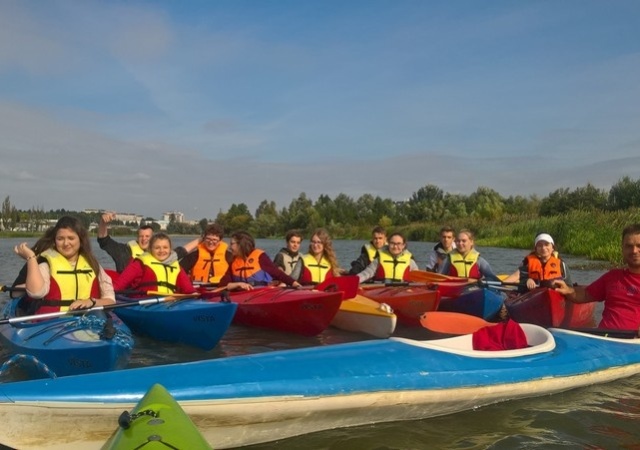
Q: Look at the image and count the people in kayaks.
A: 13